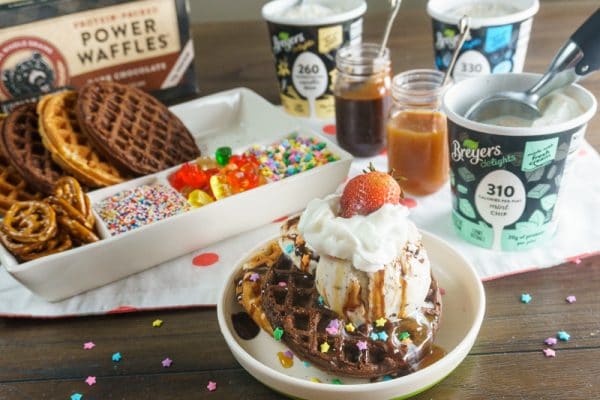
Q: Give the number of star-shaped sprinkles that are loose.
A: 12